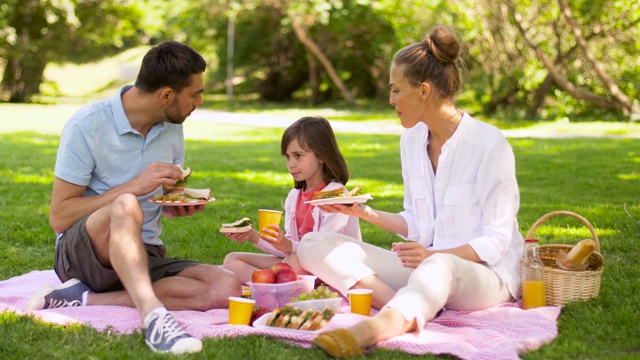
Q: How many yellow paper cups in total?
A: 3